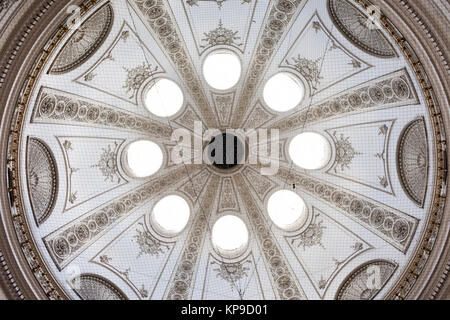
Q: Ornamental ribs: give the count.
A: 8